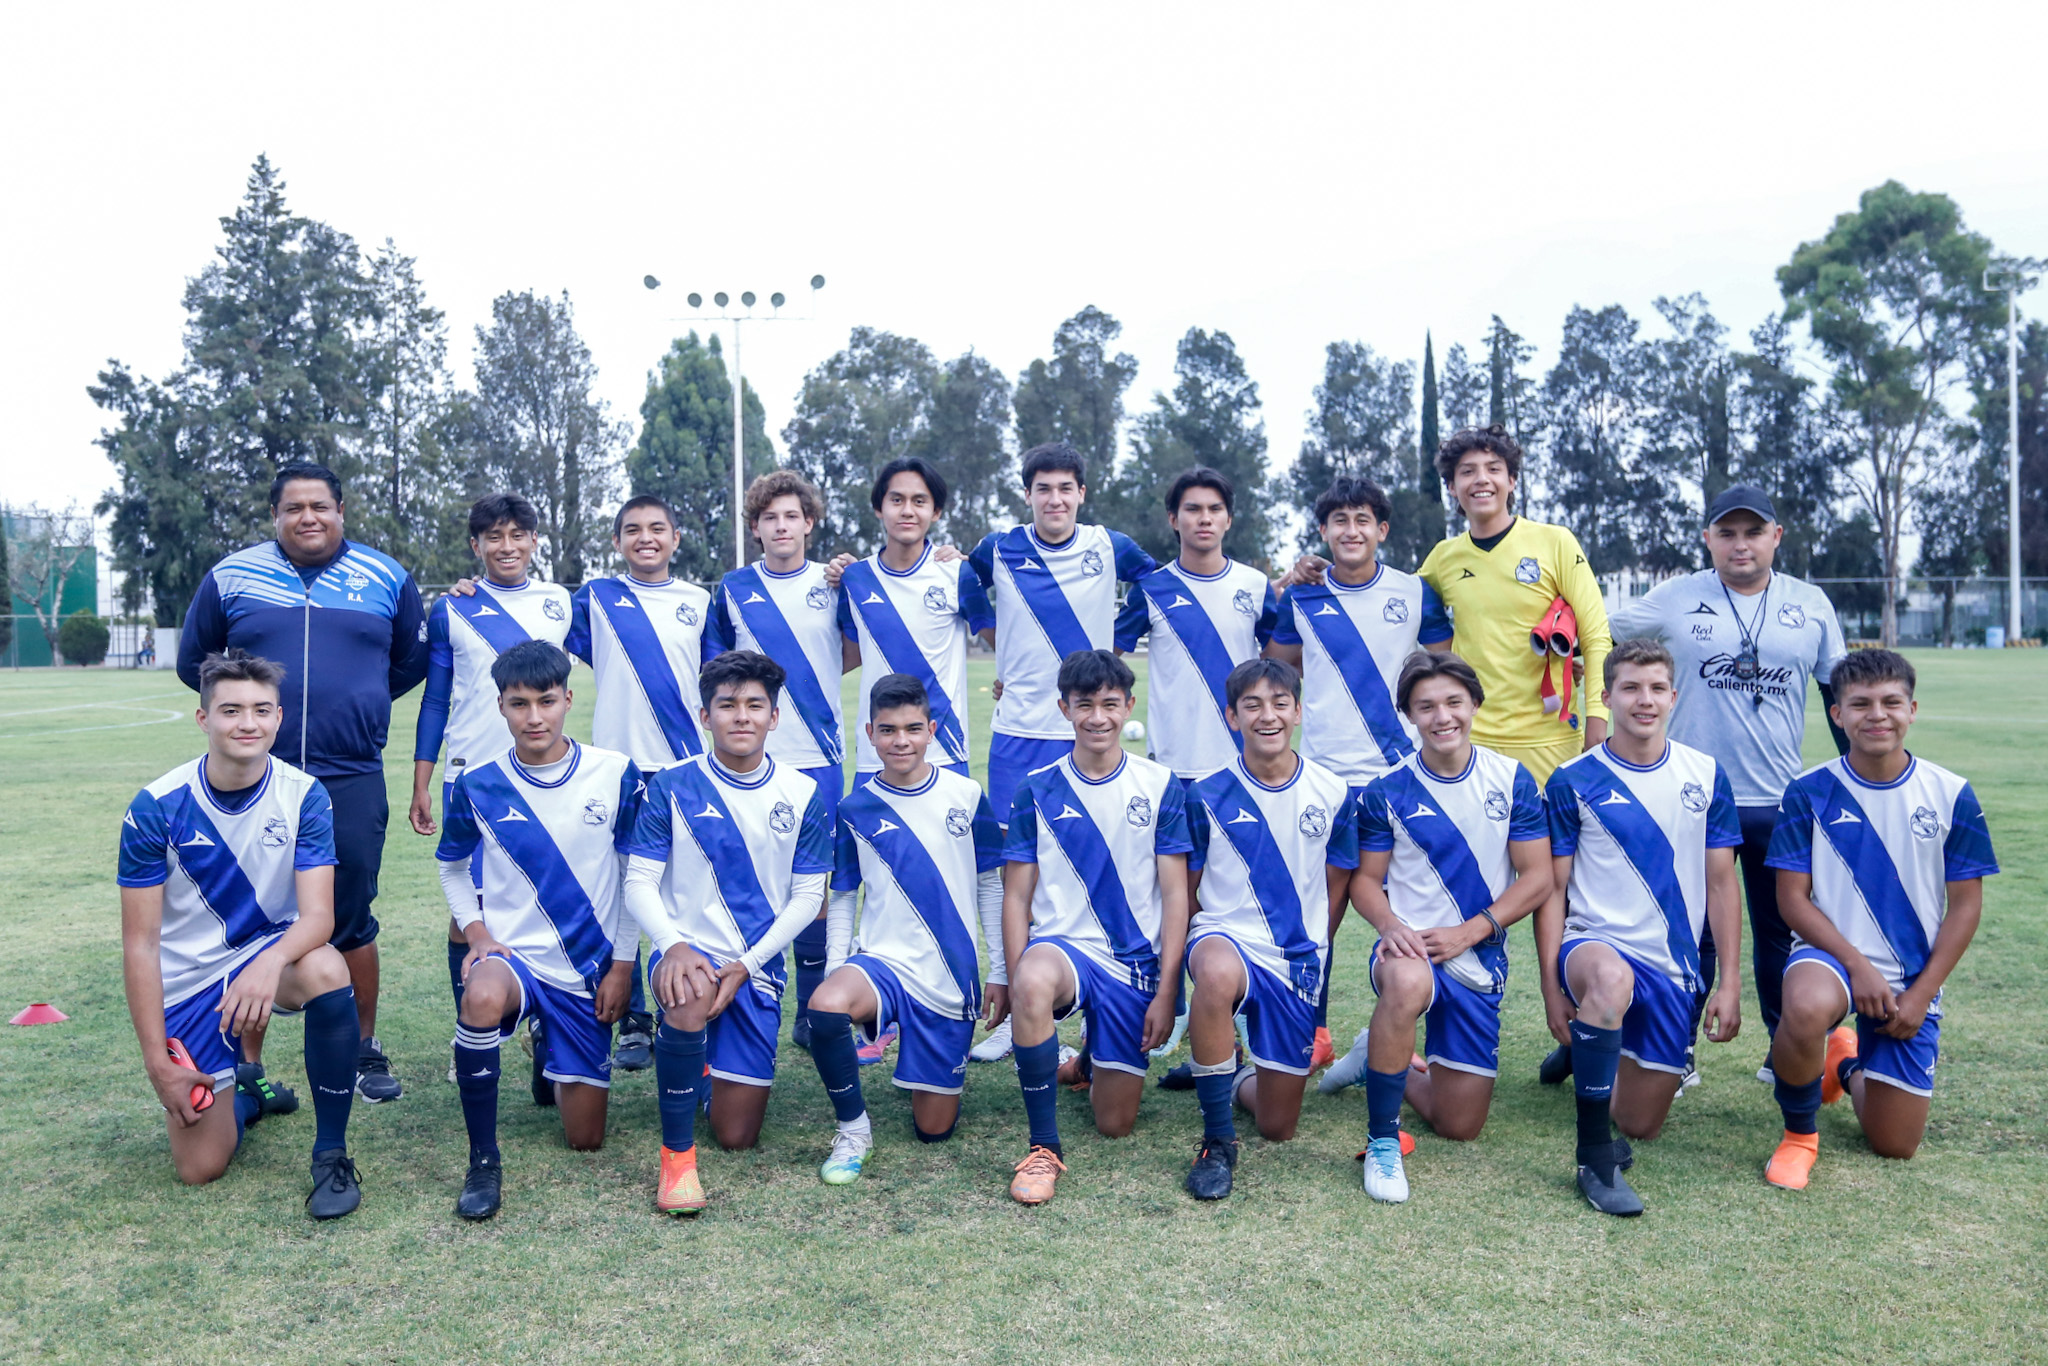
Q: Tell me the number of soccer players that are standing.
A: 8